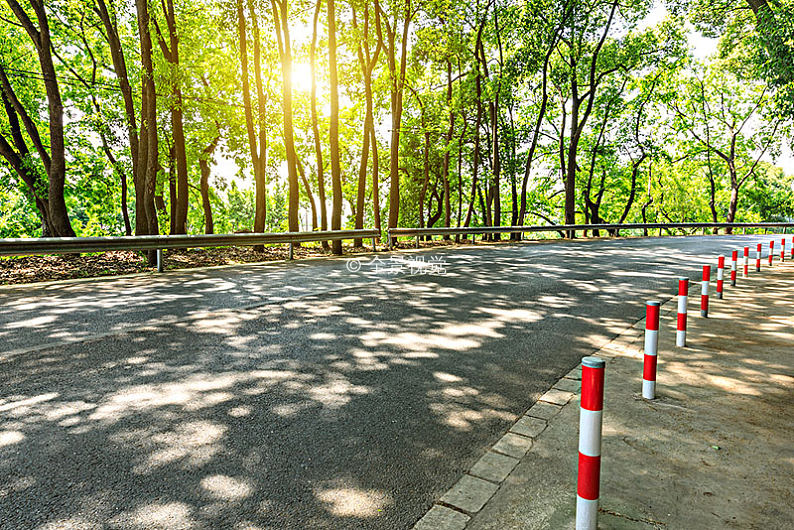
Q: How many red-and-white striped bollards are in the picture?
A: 11